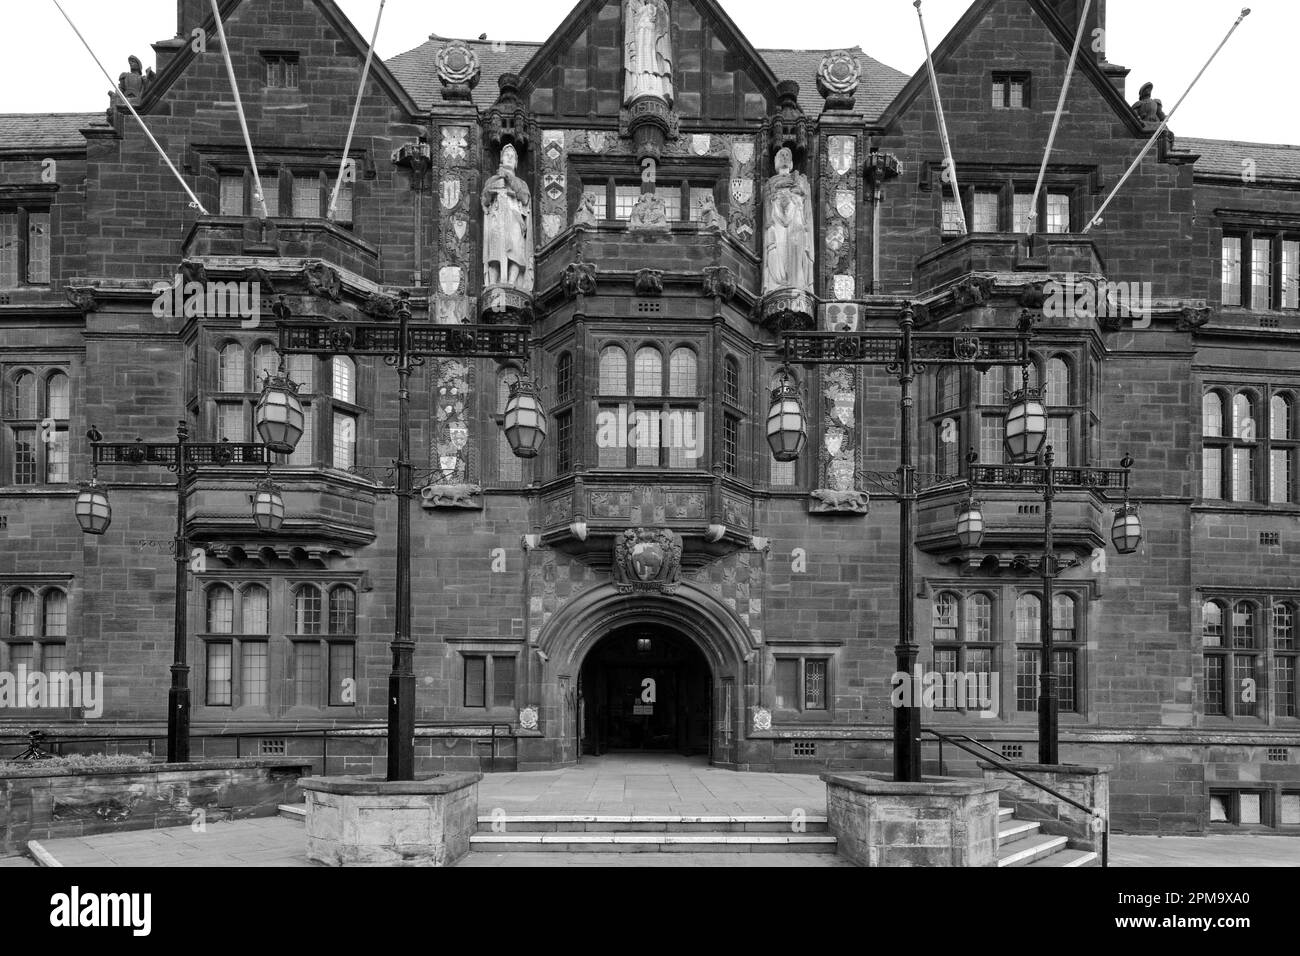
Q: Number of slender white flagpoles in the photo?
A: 6